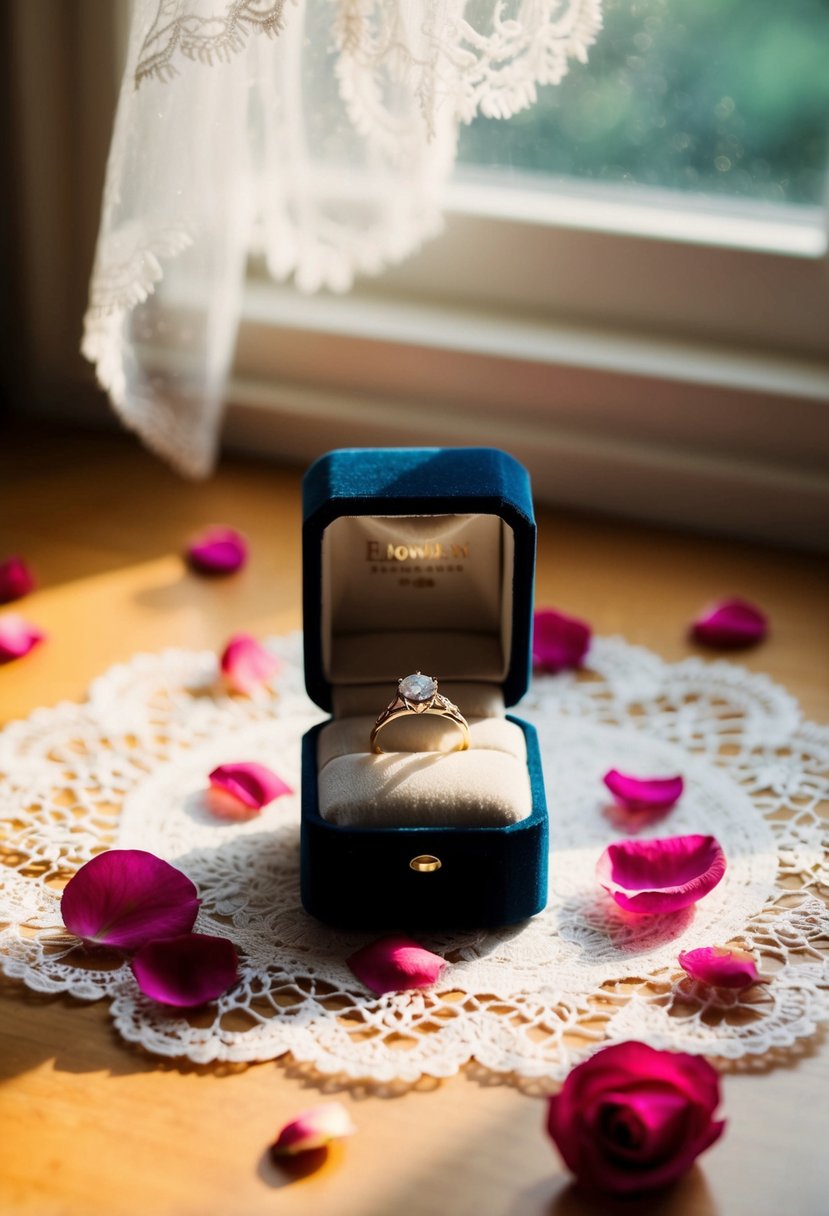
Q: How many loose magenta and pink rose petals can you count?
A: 14